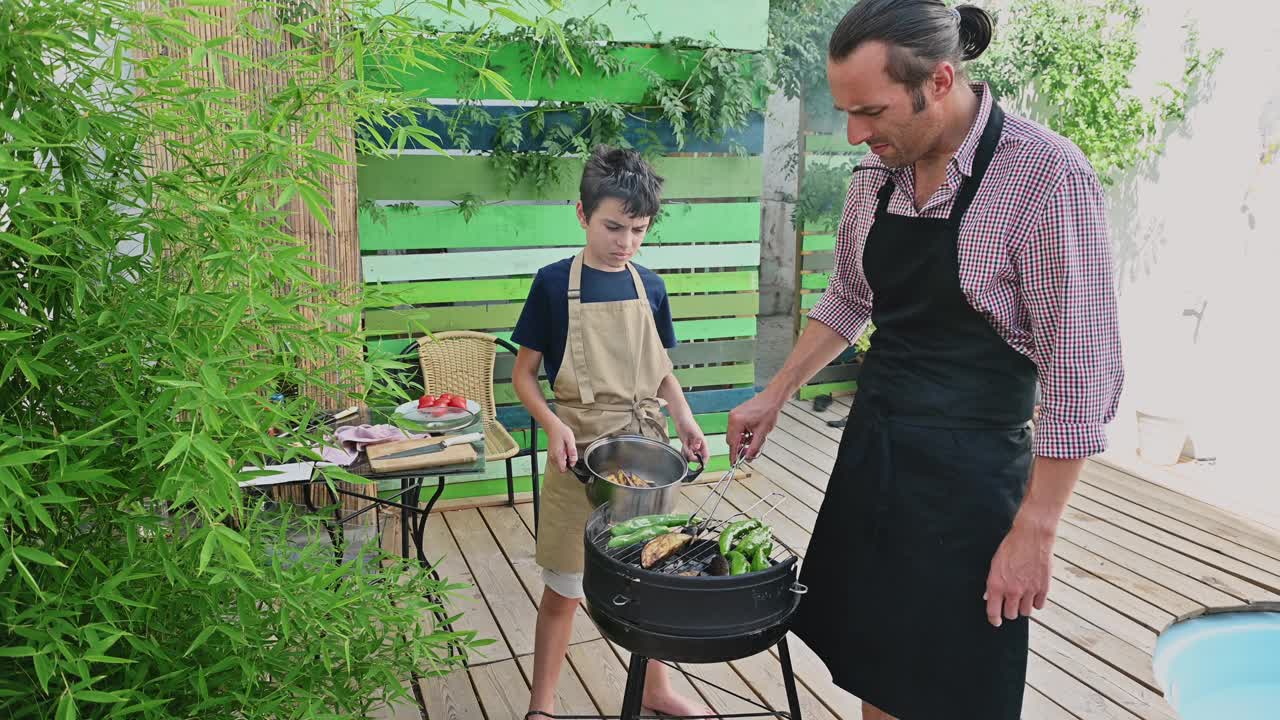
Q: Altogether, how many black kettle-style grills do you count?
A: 1